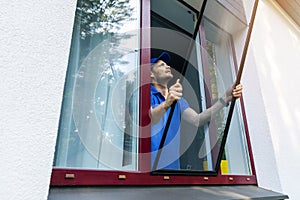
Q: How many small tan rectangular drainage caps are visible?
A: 6